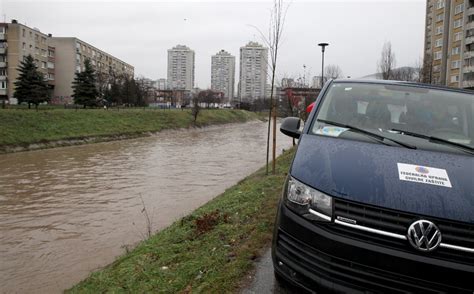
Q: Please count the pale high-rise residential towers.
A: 3